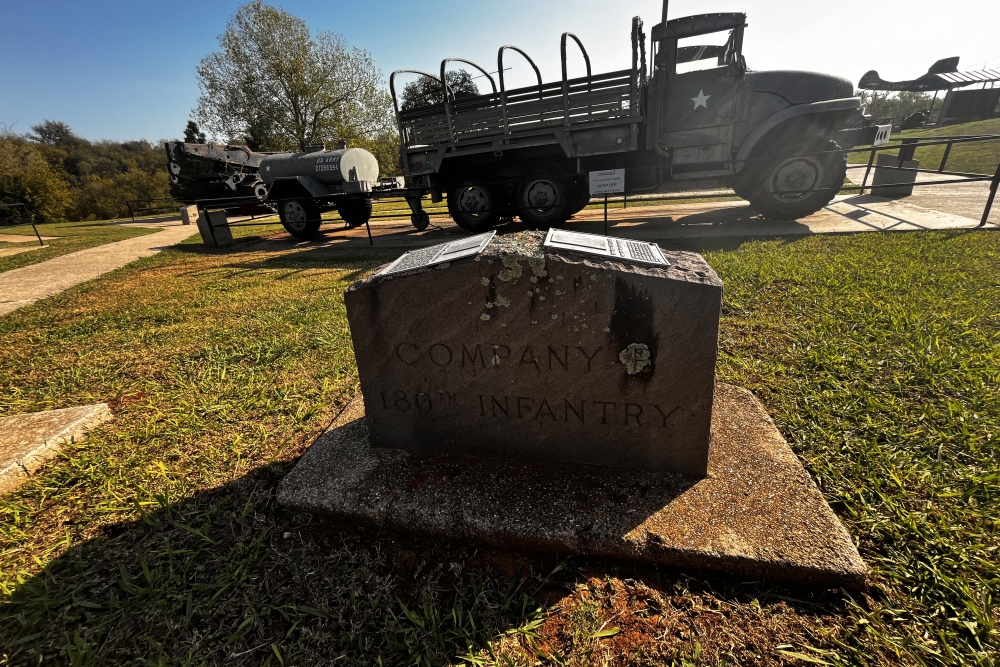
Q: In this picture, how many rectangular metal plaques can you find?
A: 2